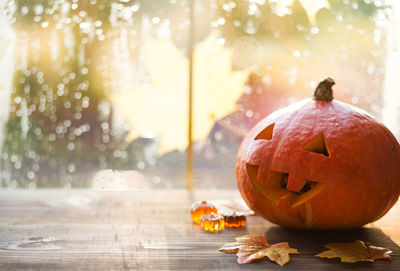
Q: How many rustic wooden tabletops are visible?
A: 1